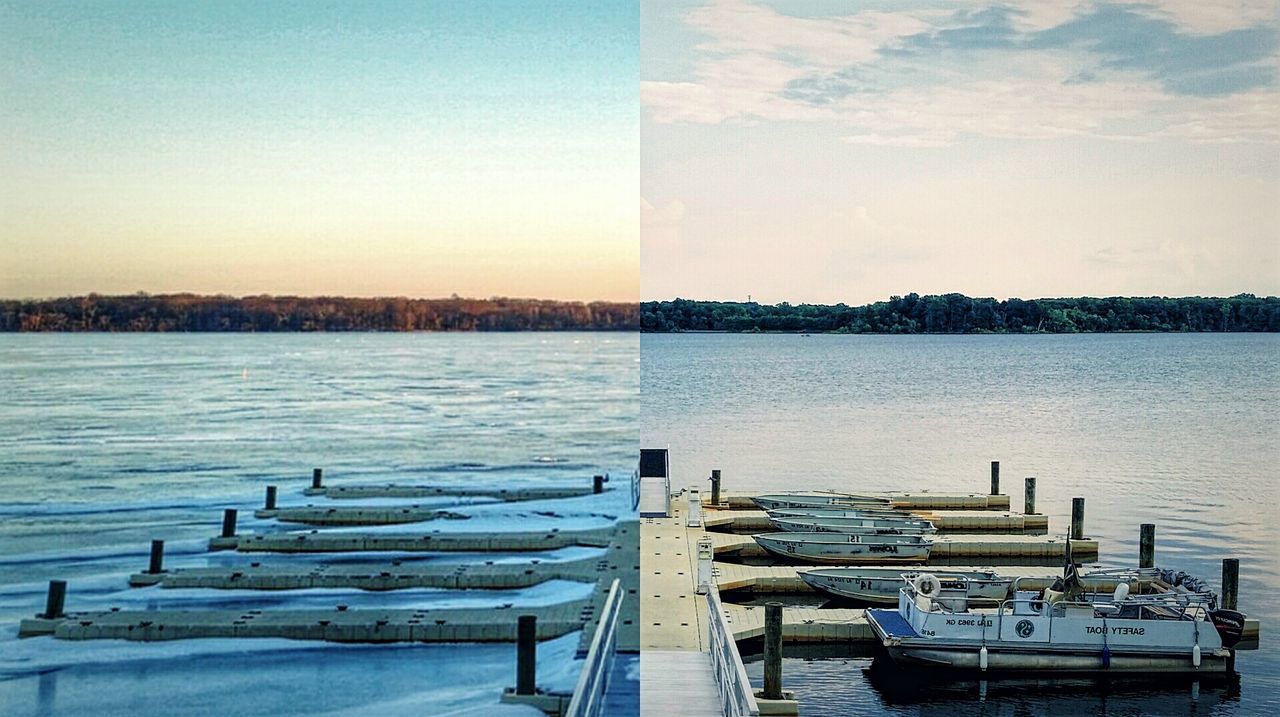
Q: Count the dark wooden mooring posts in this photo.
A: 14